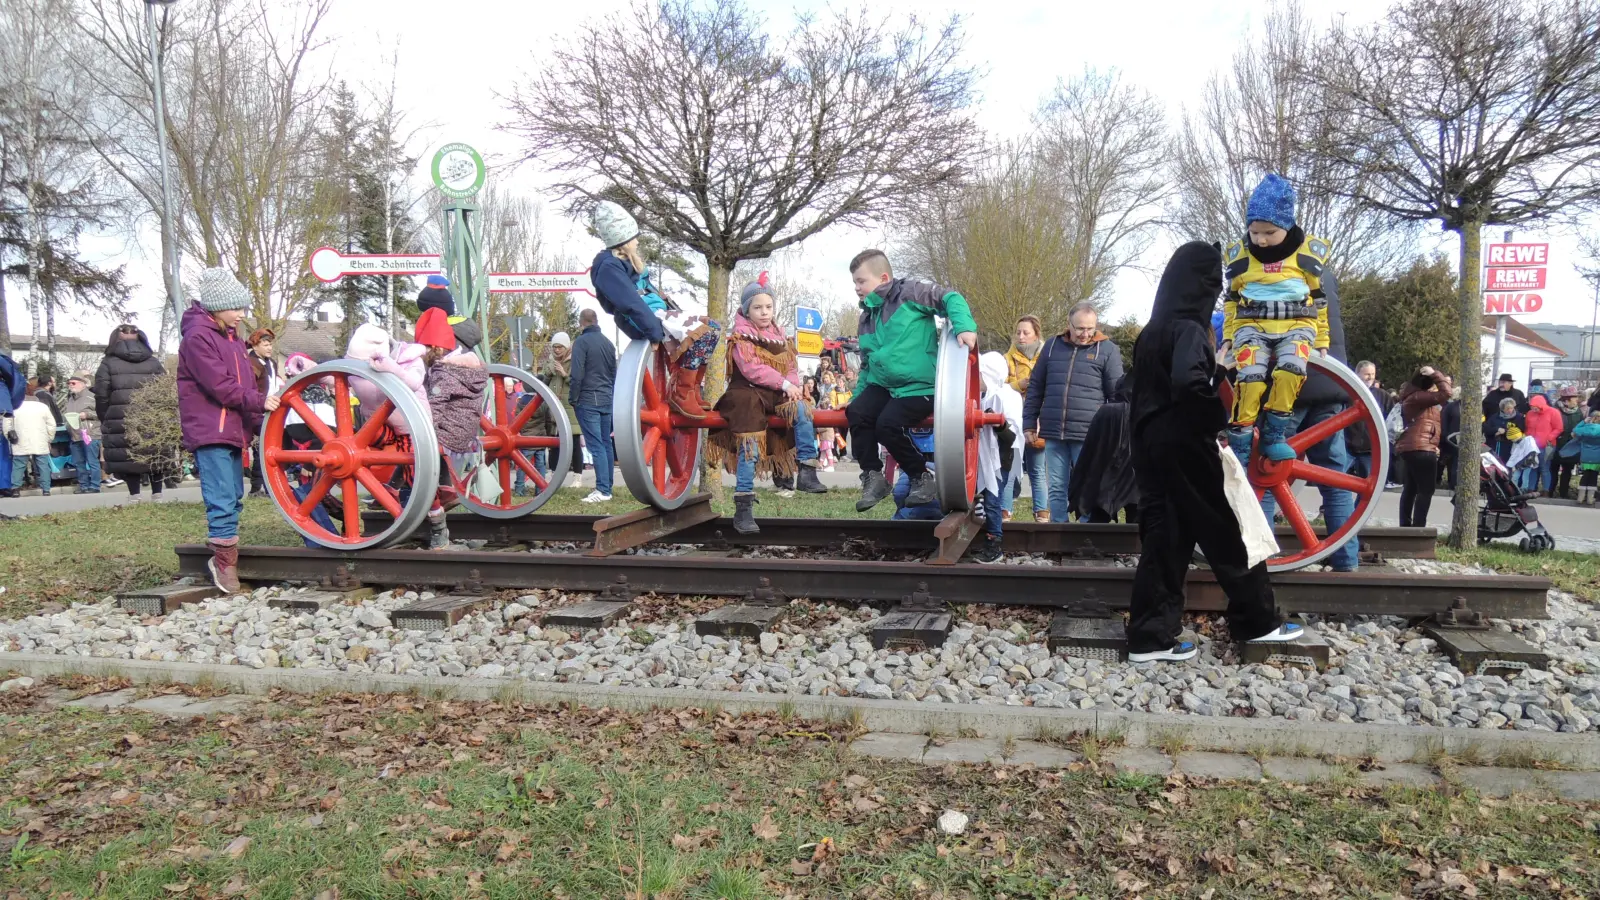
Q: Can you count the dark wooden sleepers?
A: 9